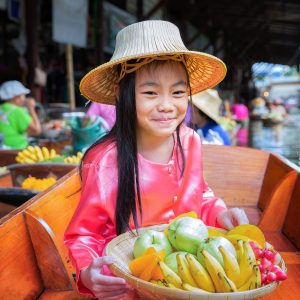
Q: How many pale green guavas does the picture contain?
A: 4